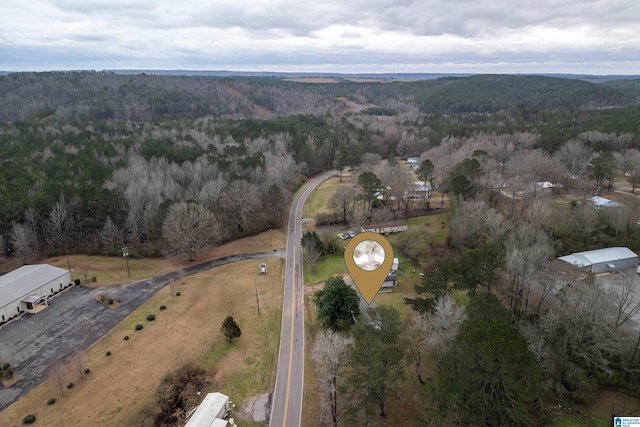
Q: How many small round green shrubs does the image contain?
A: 10